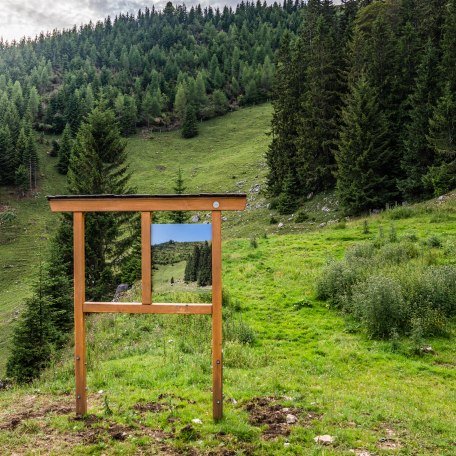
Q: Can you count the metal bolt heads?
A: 4